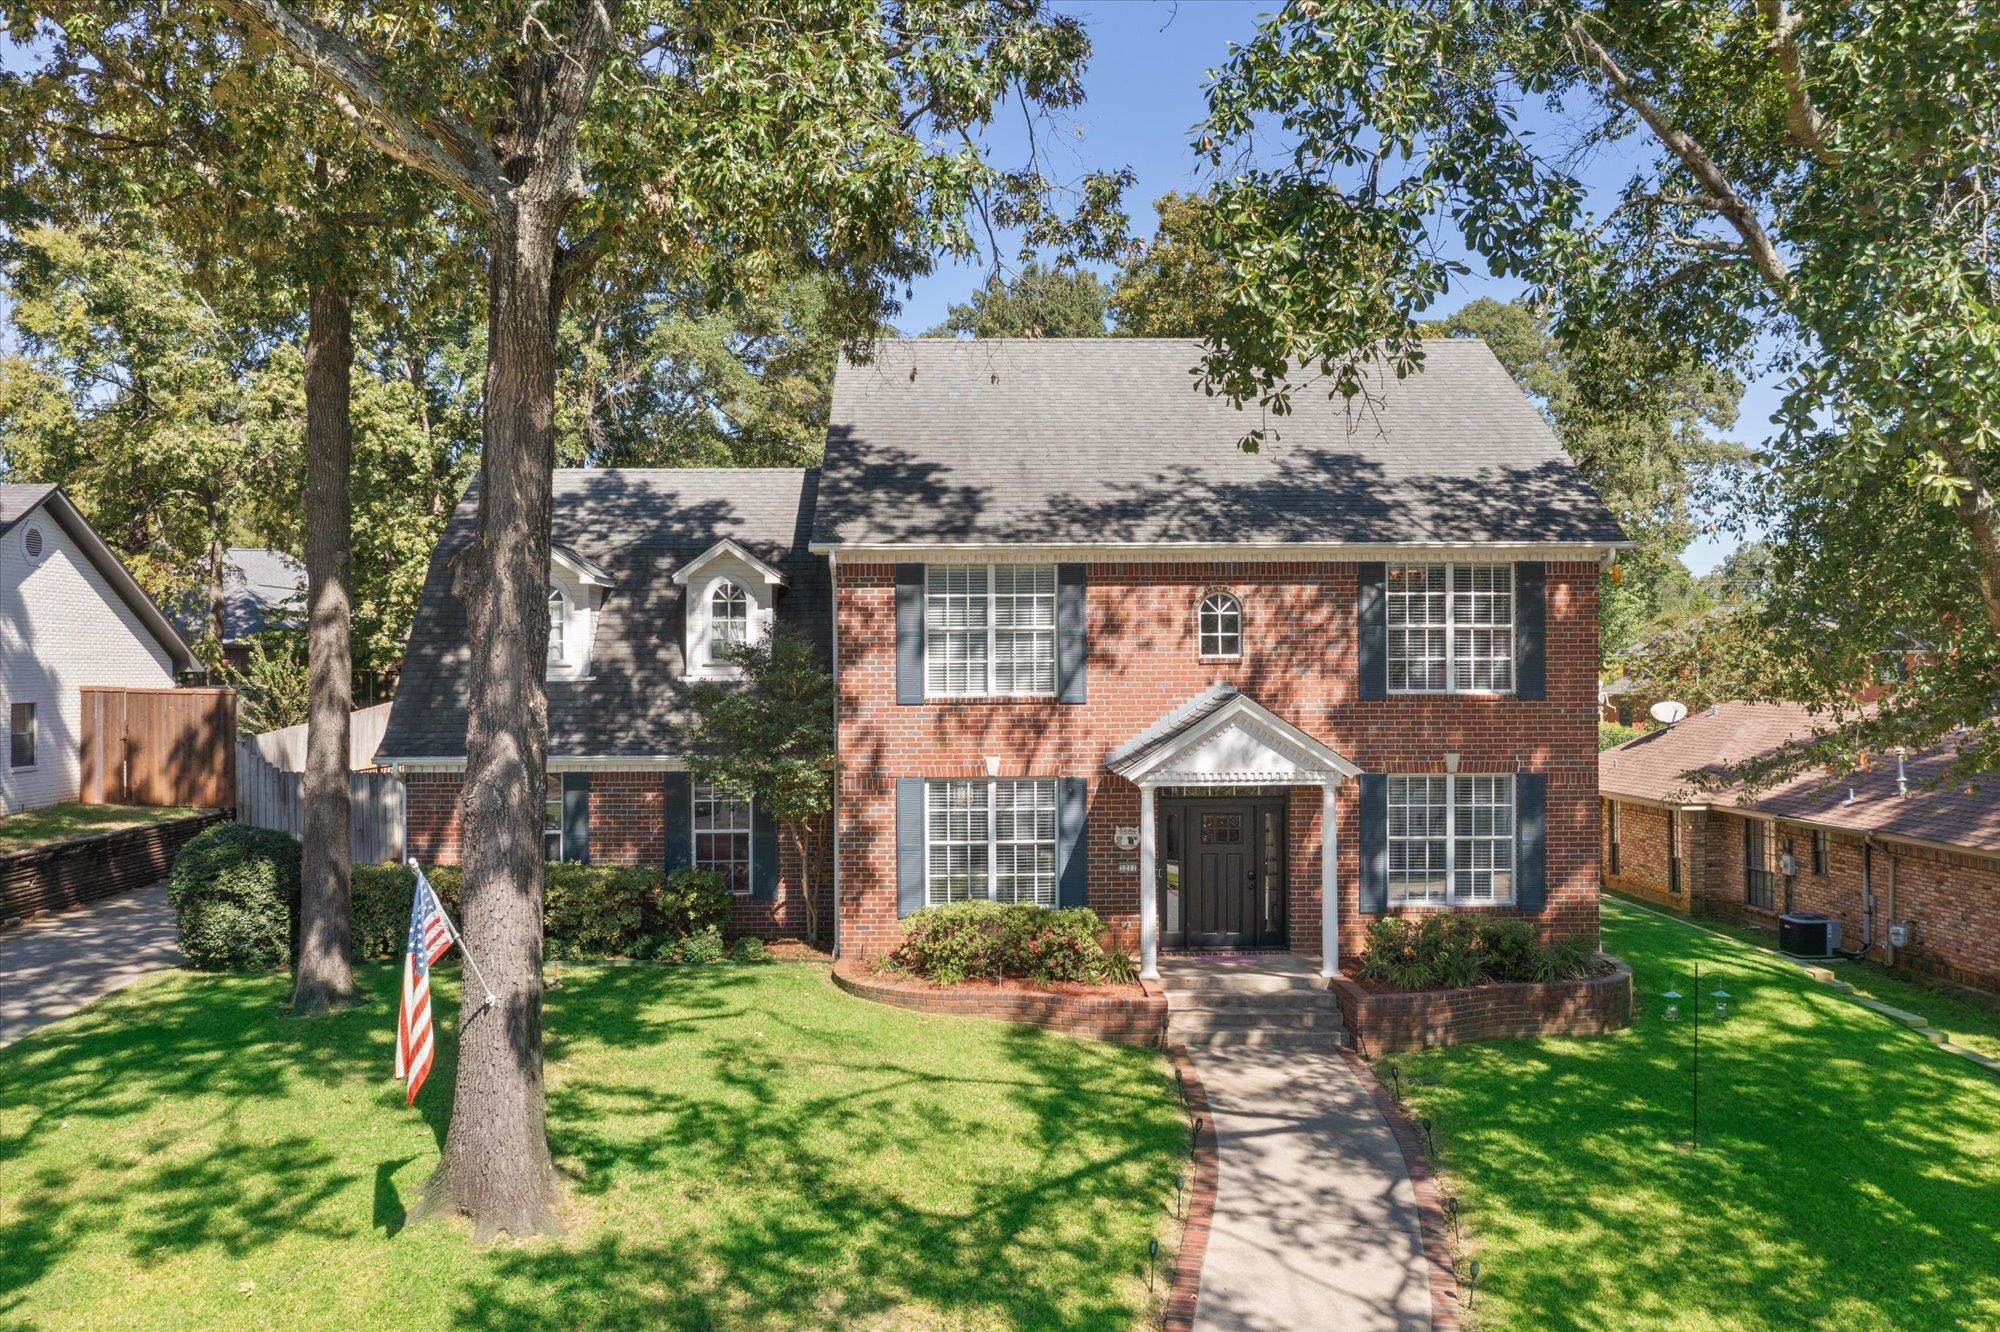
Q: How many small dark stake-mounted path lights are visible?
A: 10